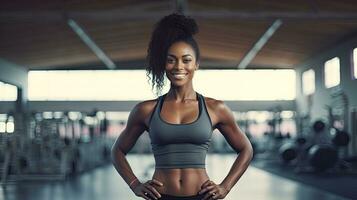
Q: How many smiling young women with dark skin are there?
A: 1